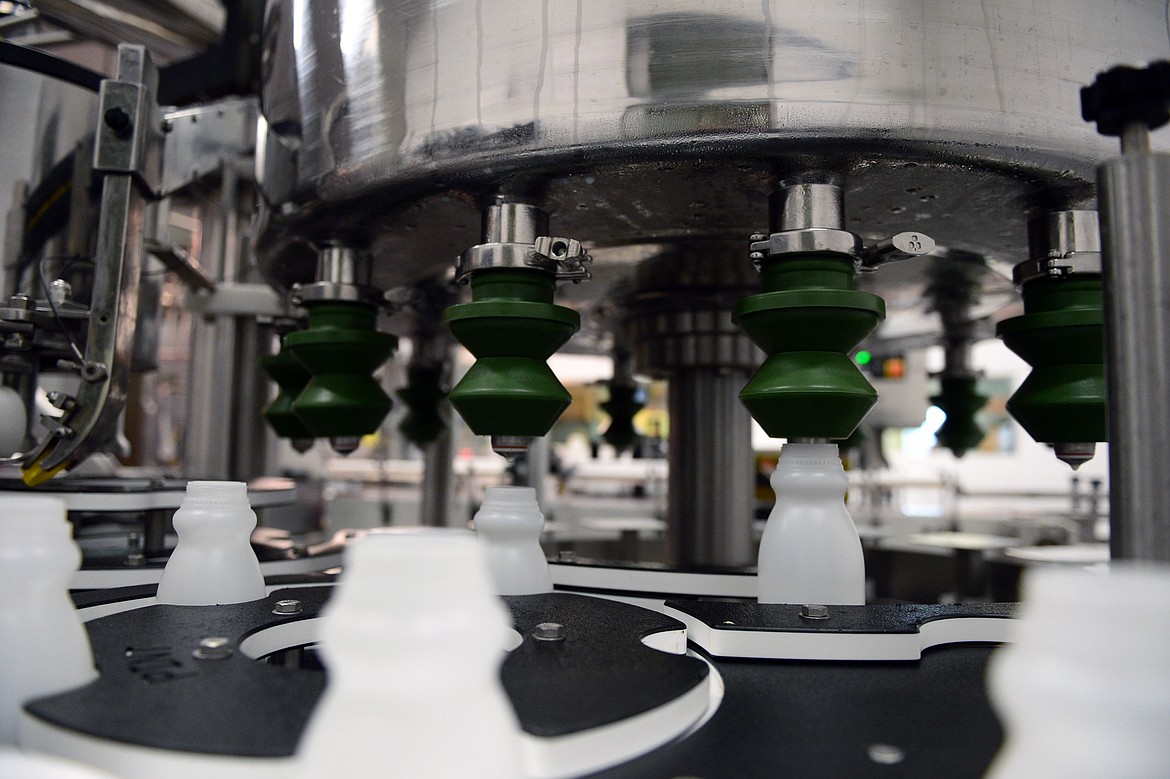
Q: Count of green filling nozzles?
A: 8